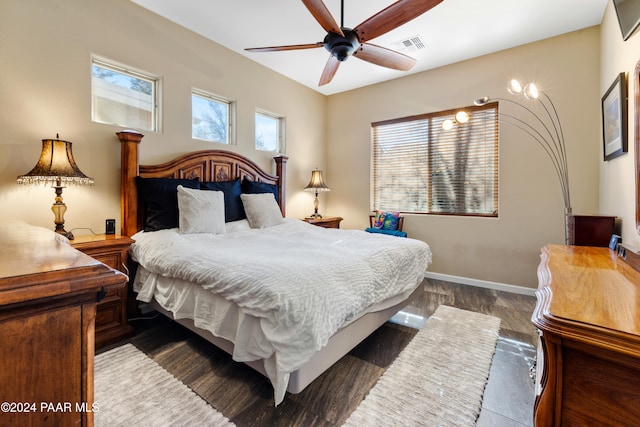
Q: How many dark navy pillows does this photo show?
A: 3